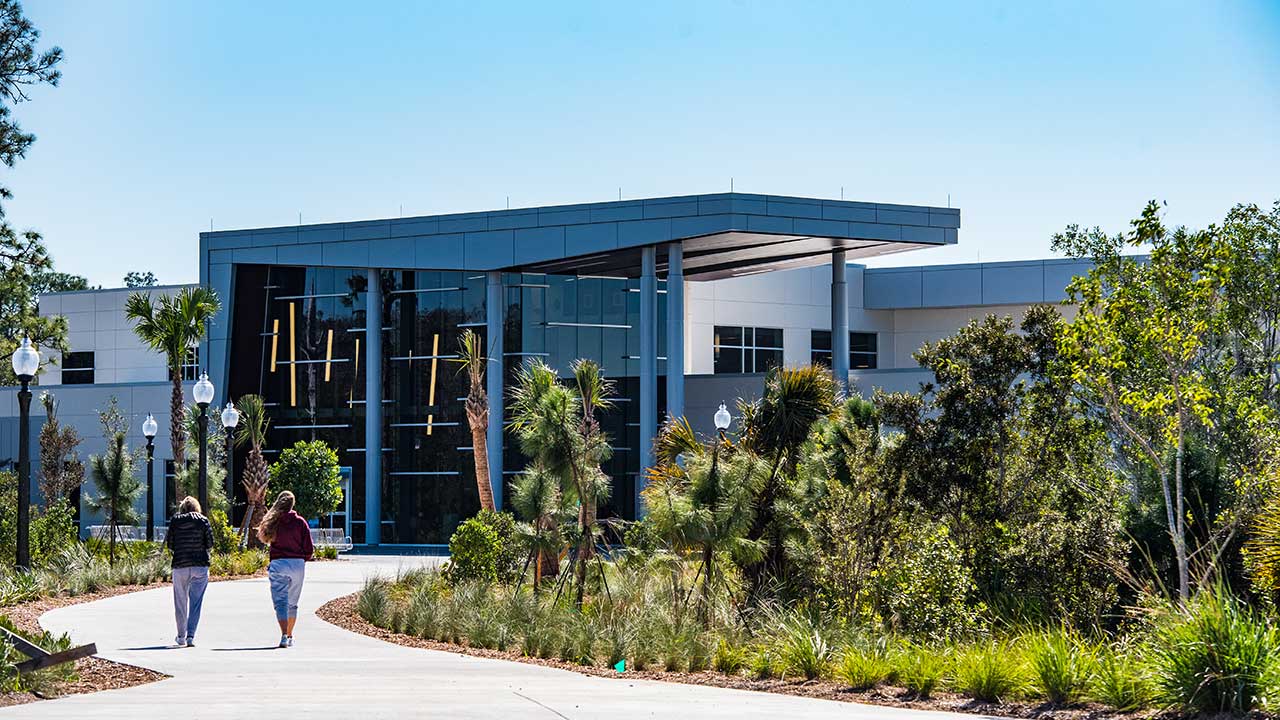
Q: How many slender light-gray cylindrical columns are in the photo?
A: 5